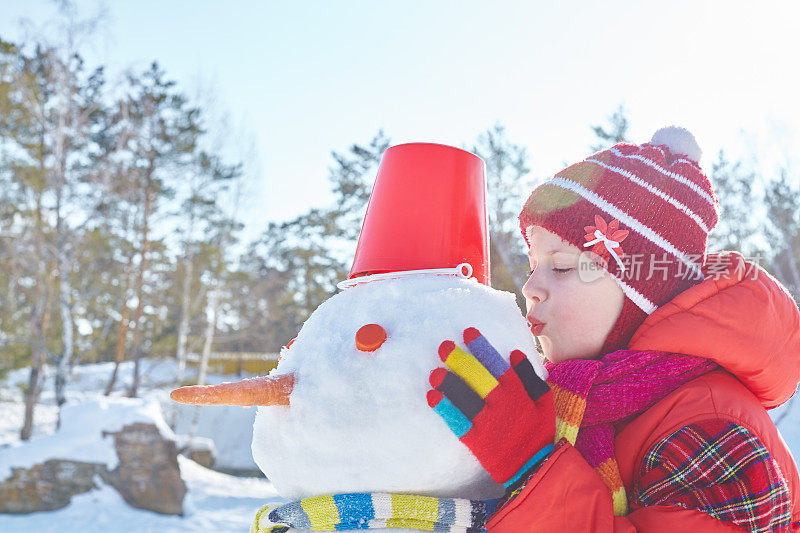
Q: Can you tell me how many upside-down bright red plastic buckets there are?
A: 1